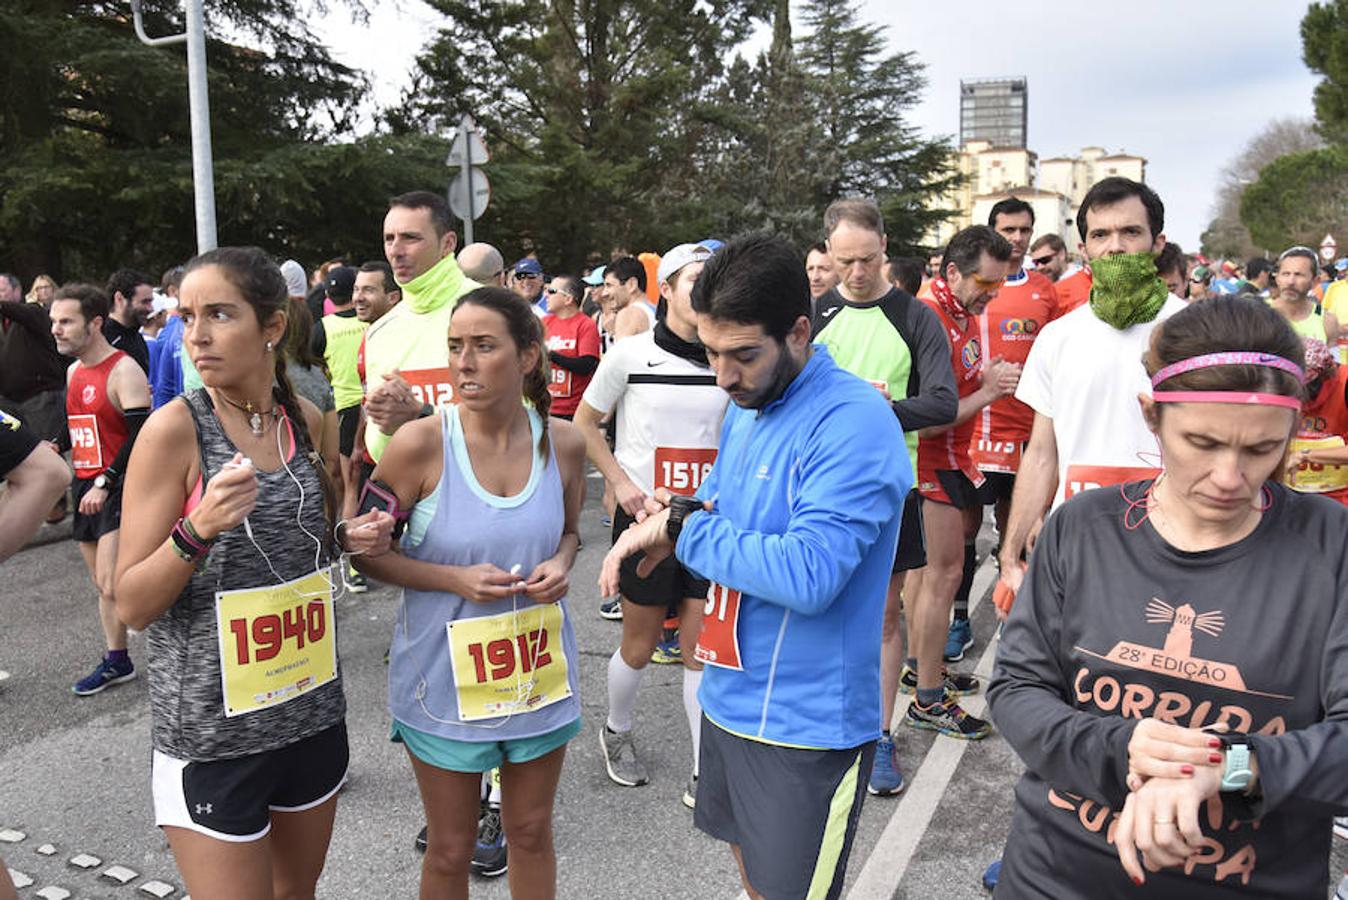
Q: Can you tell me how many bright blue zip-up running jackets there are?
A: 1